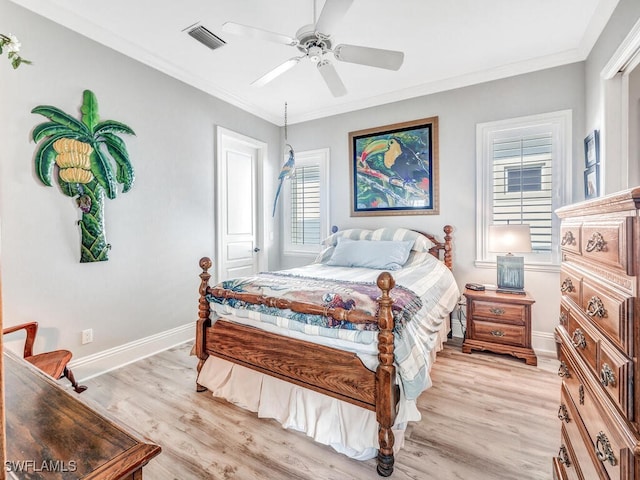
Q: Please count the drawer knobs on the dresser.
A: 11